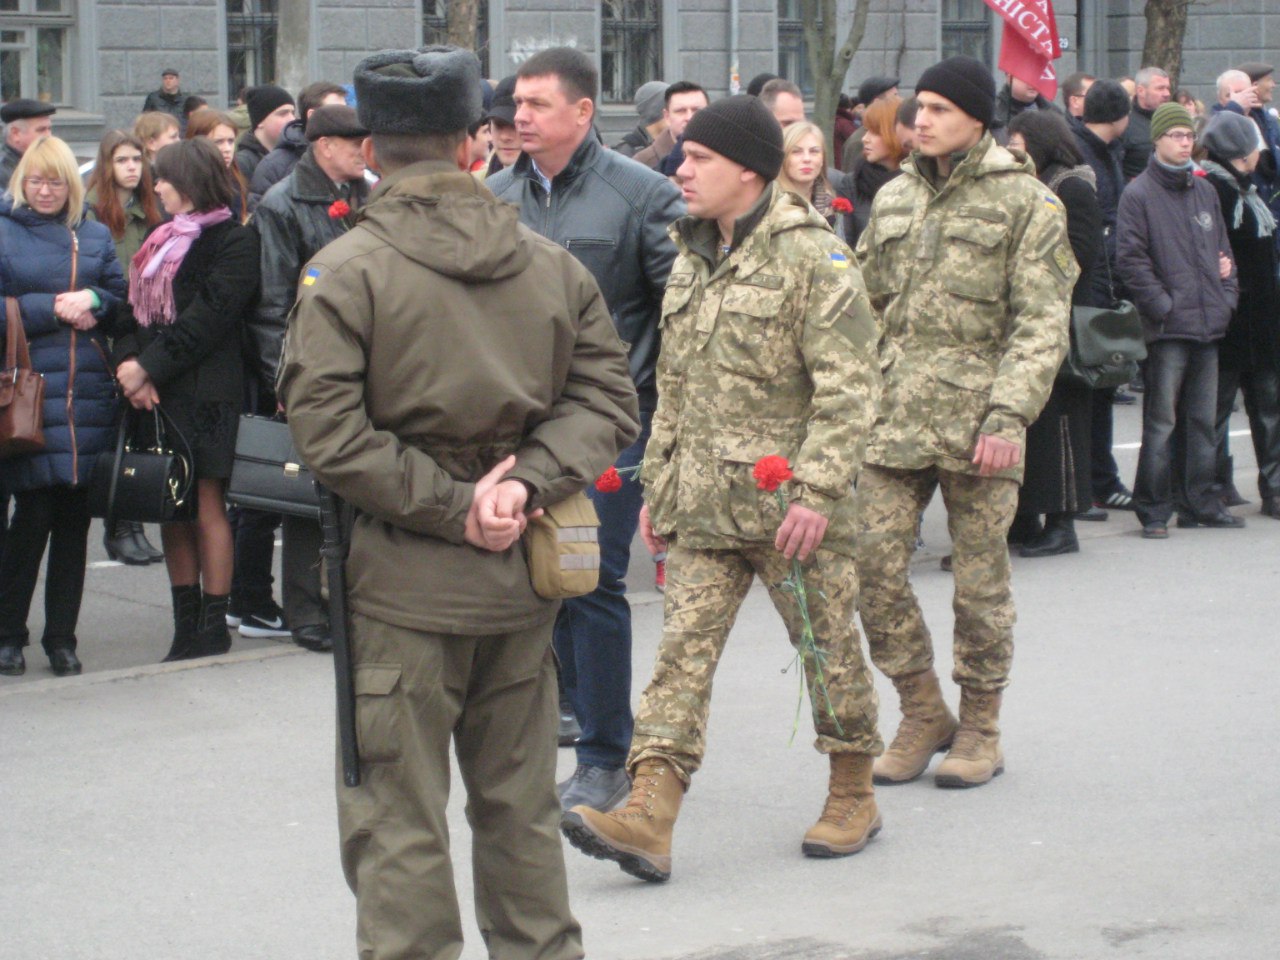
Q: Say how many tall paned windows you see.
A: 6